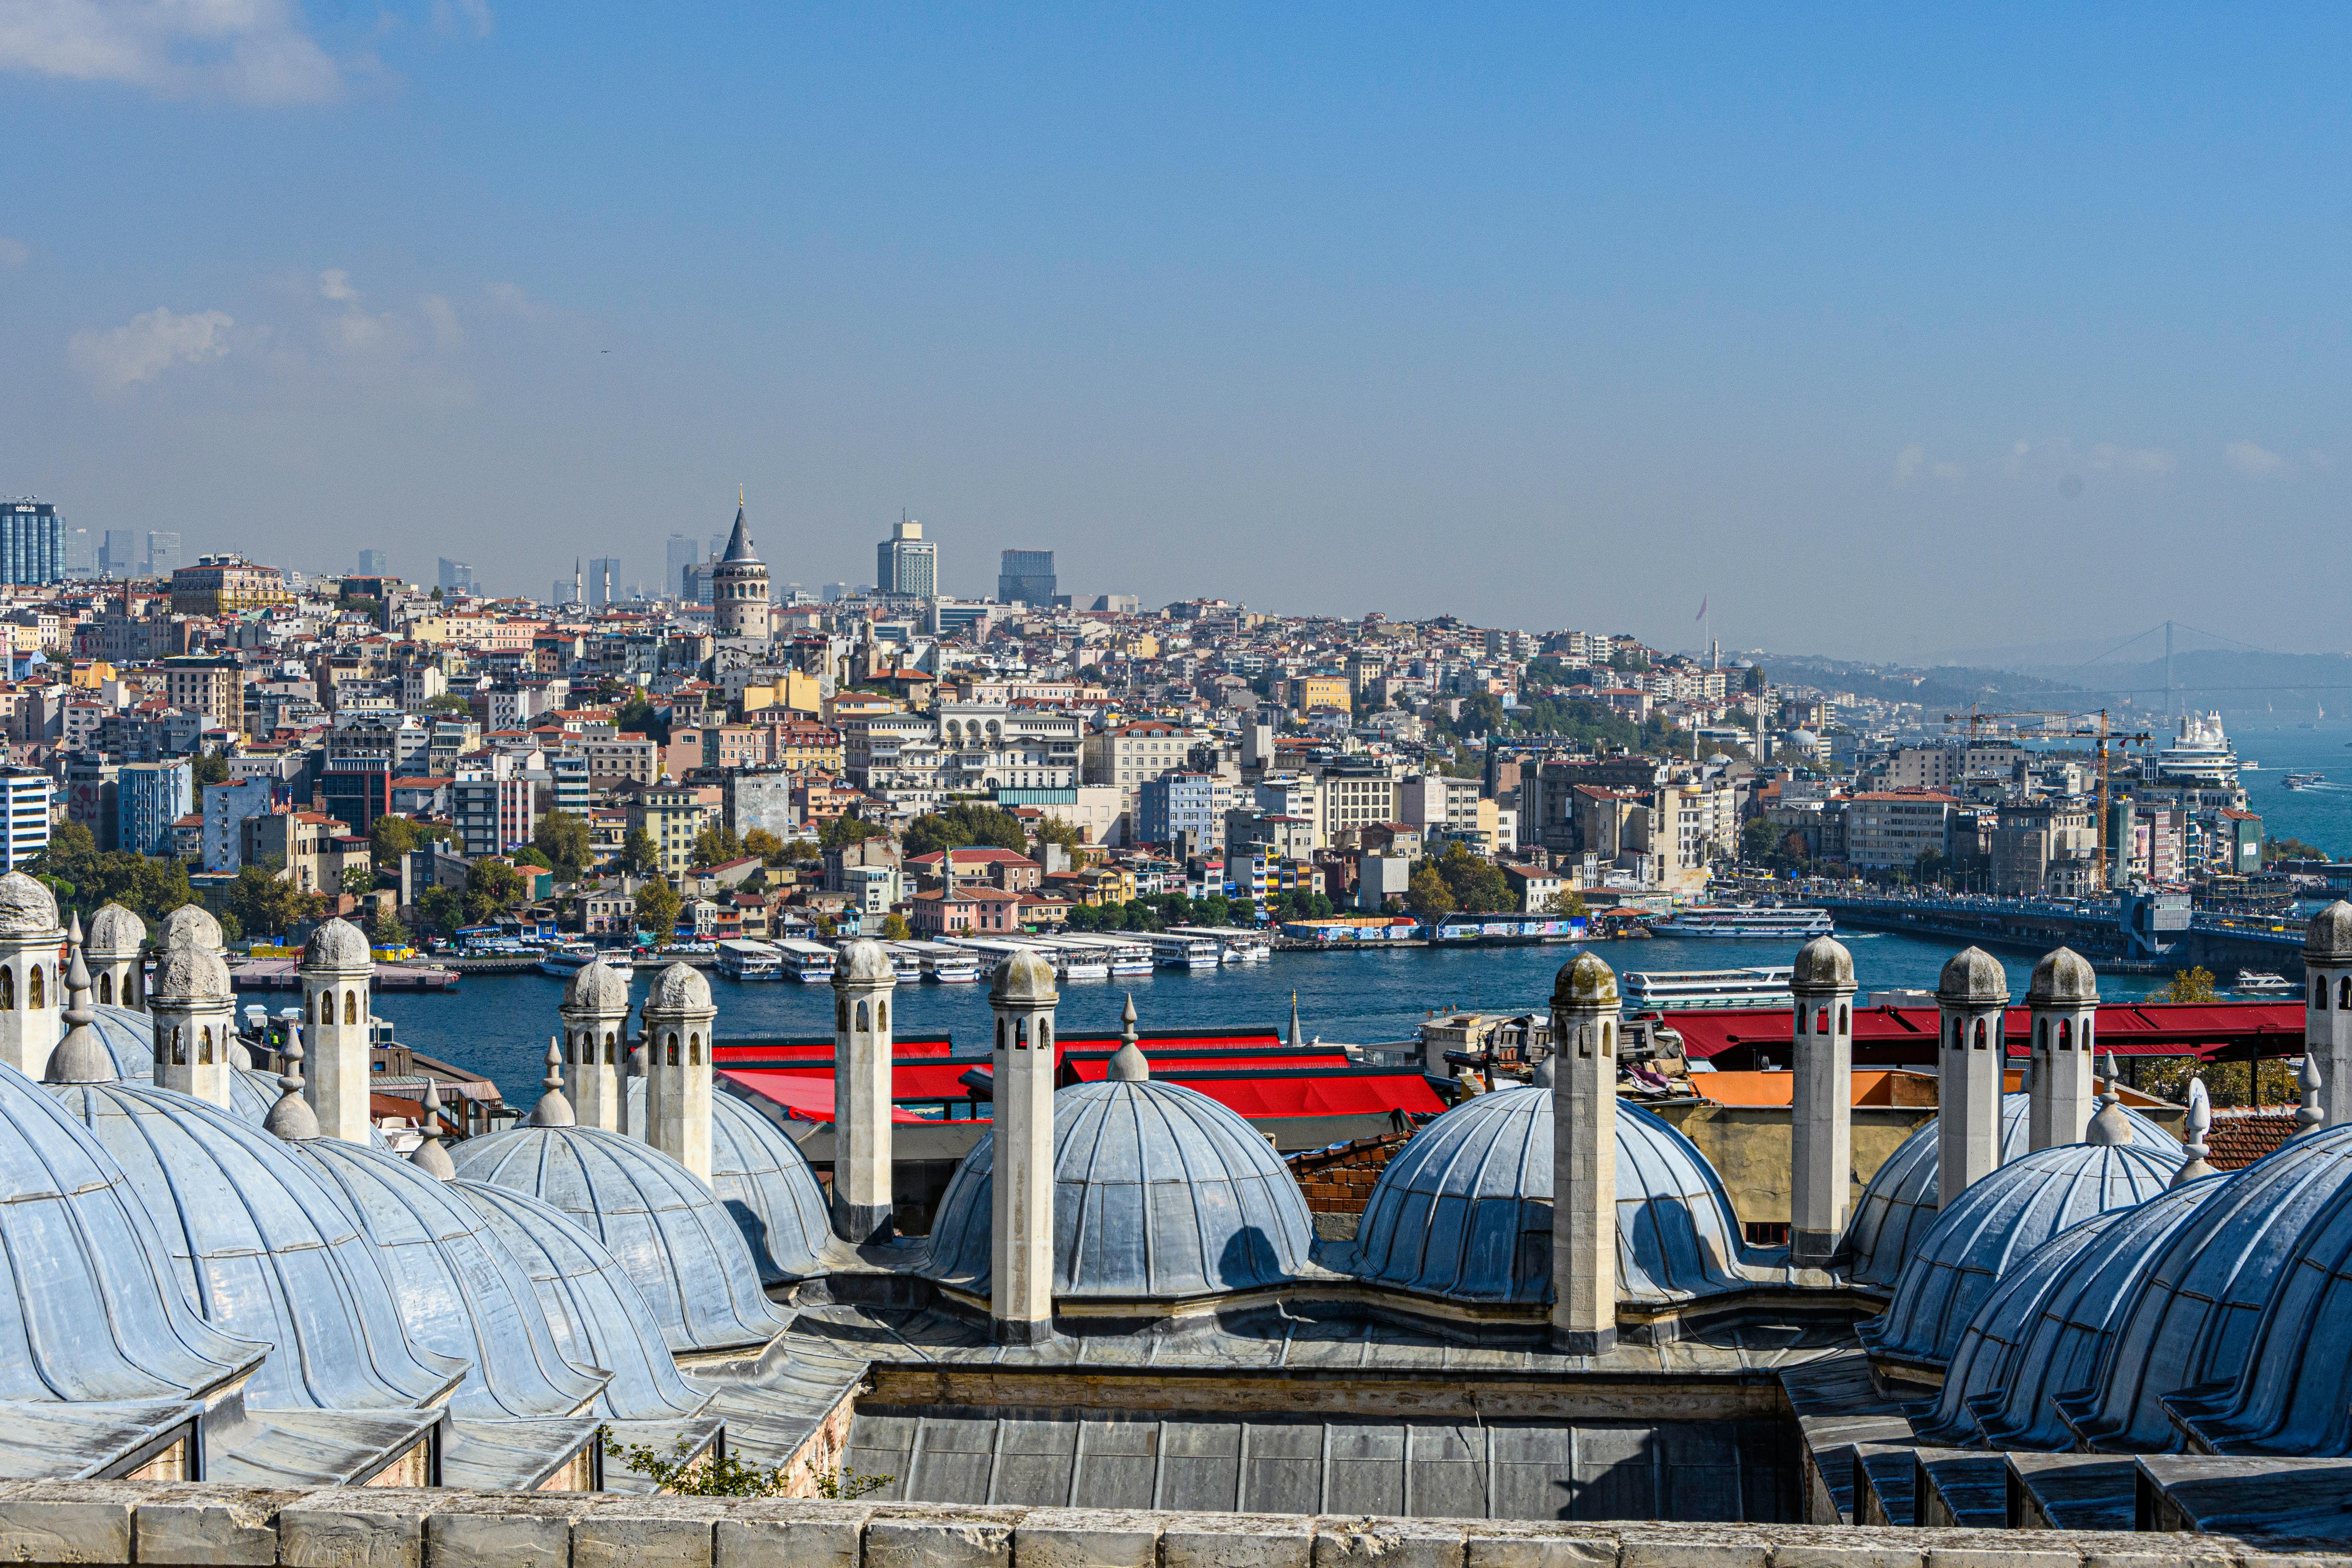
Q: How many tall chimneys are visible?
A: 14